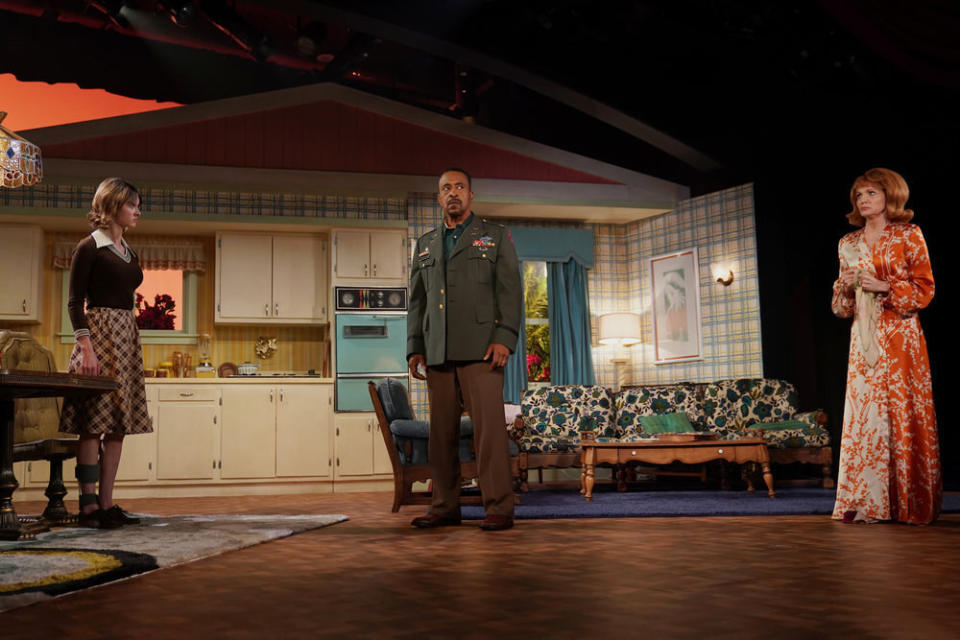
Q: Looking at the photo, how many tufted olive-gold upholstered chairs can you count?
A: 1